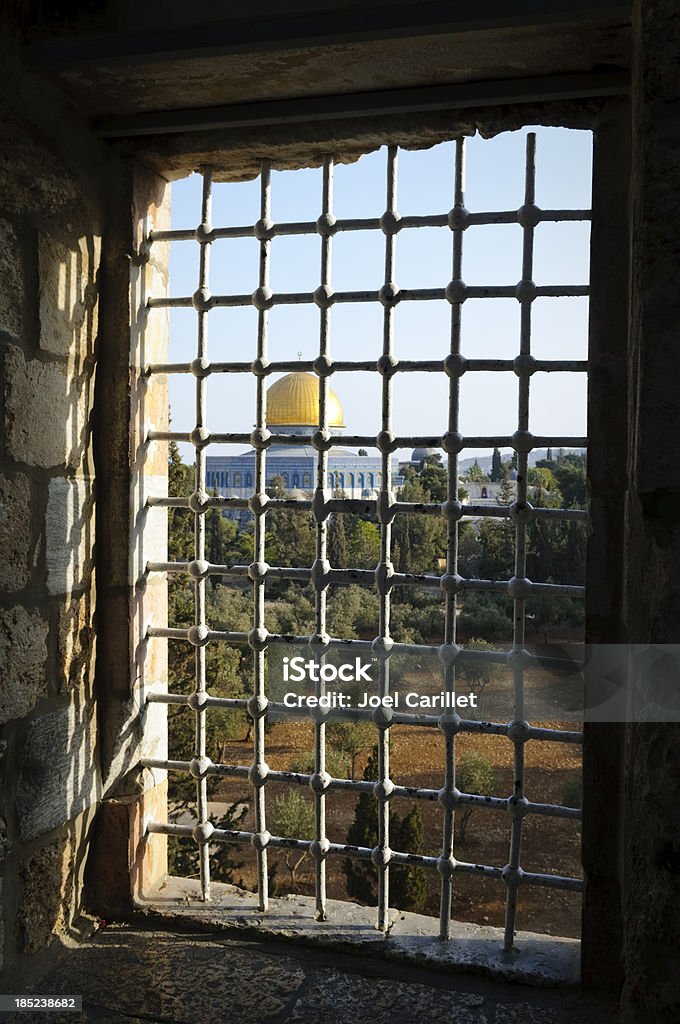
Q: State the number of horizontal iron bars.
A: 10